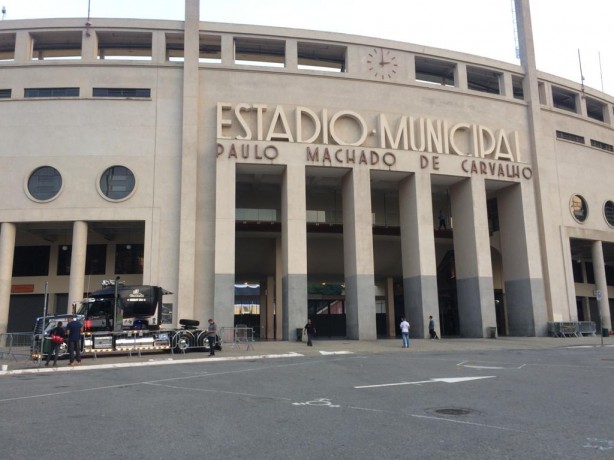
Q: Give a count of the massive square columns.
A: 6